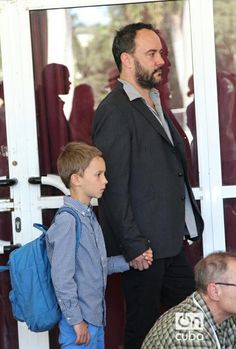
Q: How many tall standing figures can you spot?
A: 1